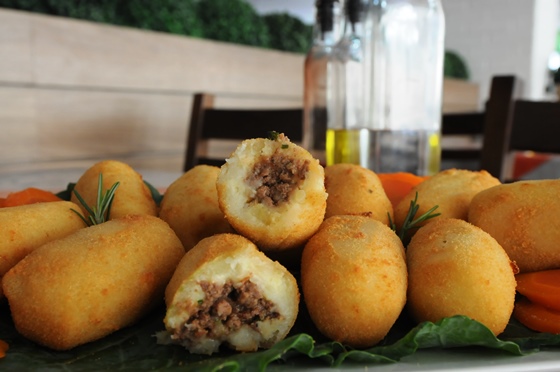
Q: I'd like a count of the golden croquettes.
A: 11